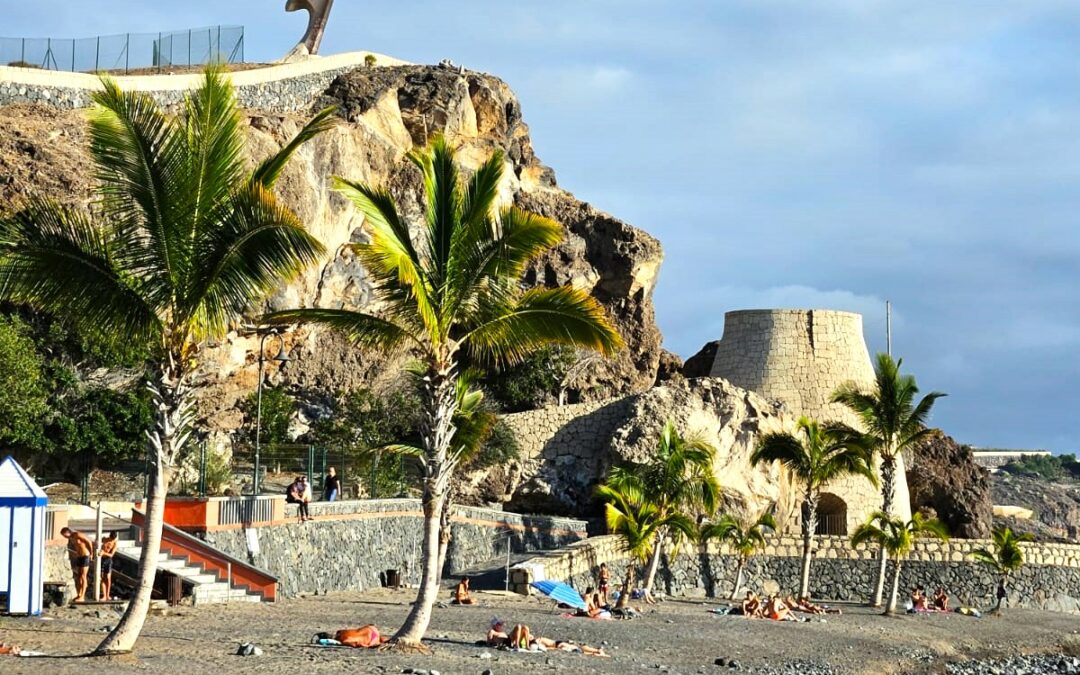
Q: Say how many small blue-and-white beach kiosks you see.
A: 1